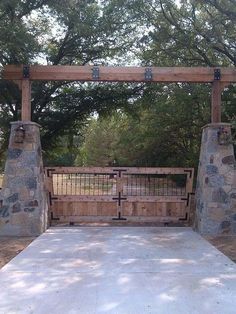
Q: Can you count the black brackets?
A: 13